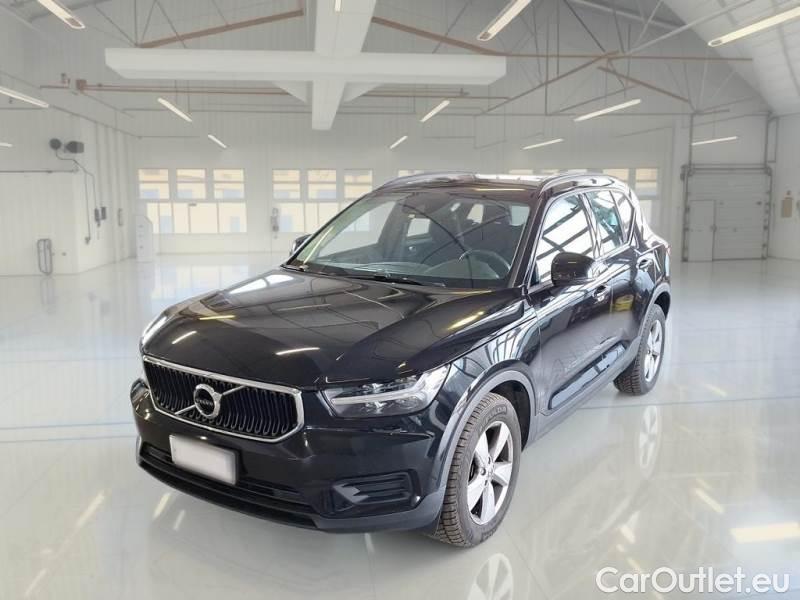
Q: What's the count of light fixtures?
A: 13